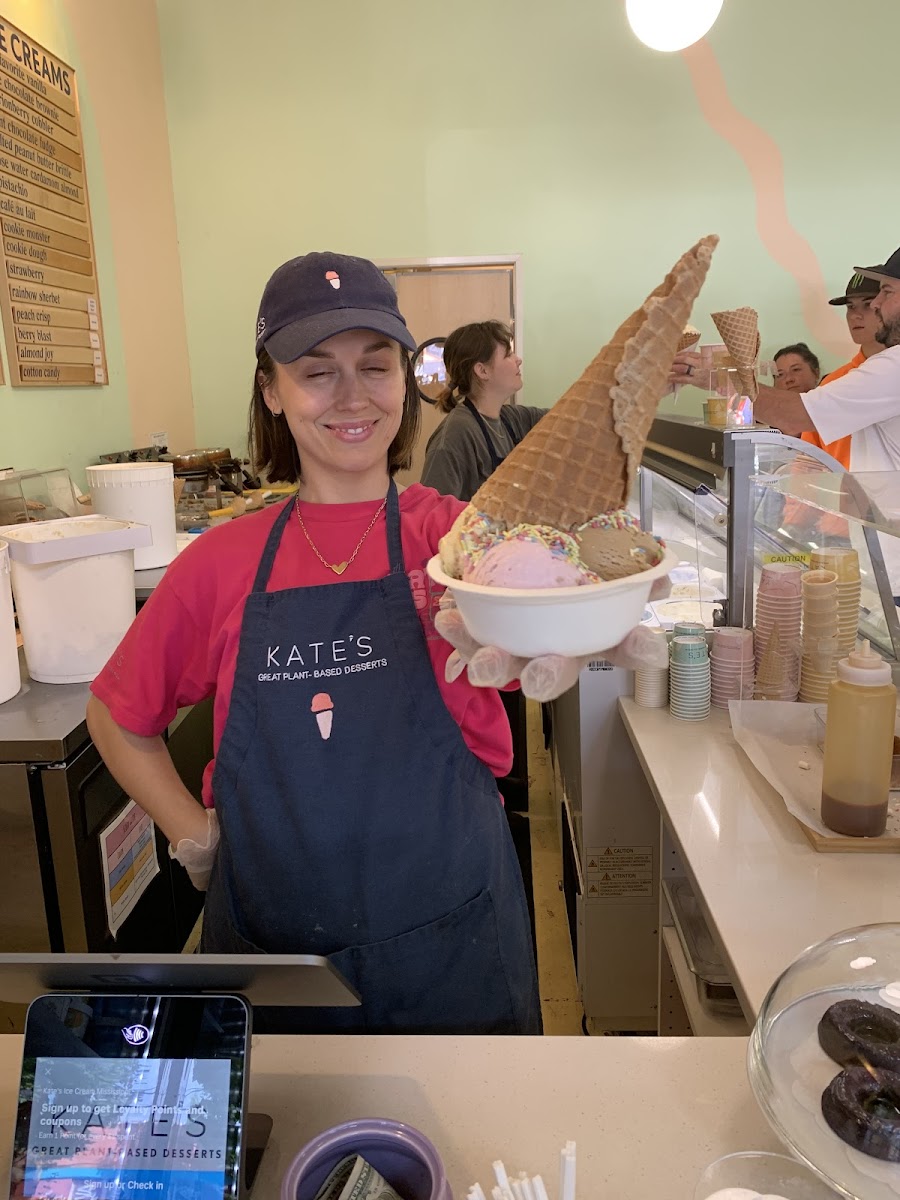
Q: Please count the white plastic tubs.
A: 3